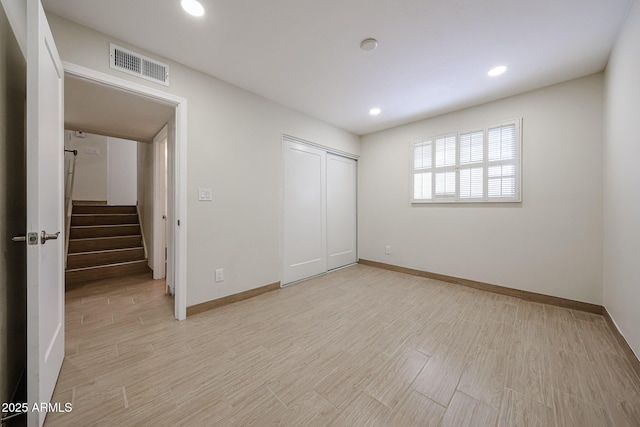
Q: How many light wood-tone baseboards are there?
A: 3